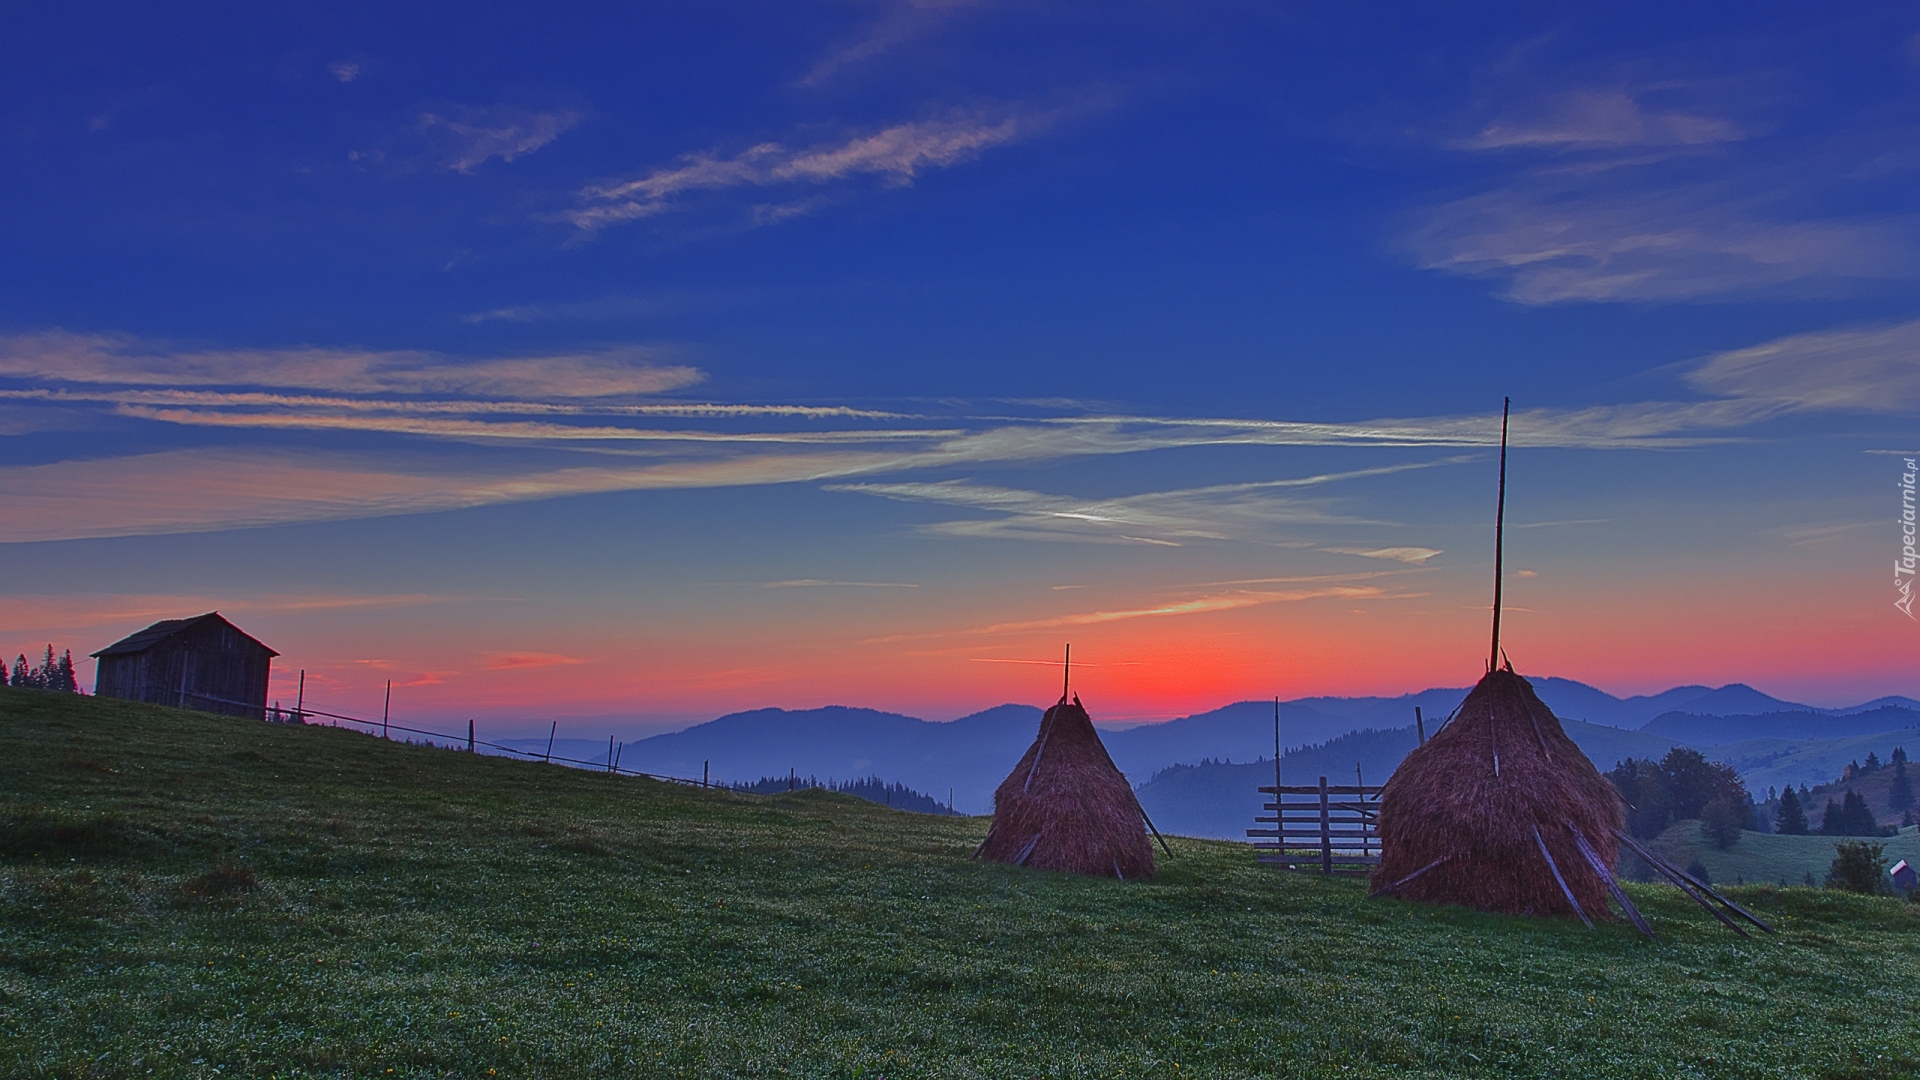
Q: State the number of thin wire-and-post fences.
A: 1